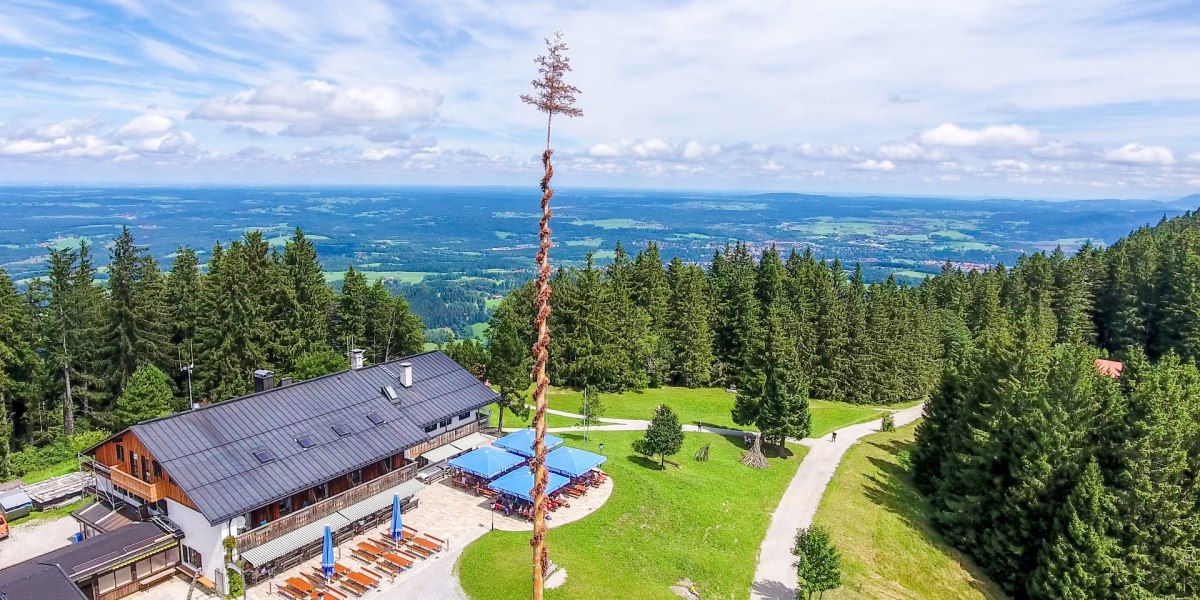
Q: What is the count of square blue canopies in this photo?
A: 4